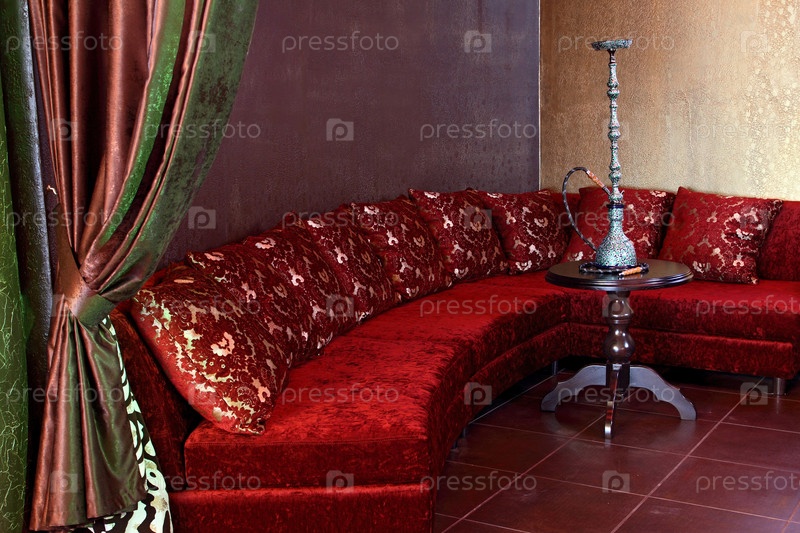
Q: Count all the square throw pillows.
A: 9